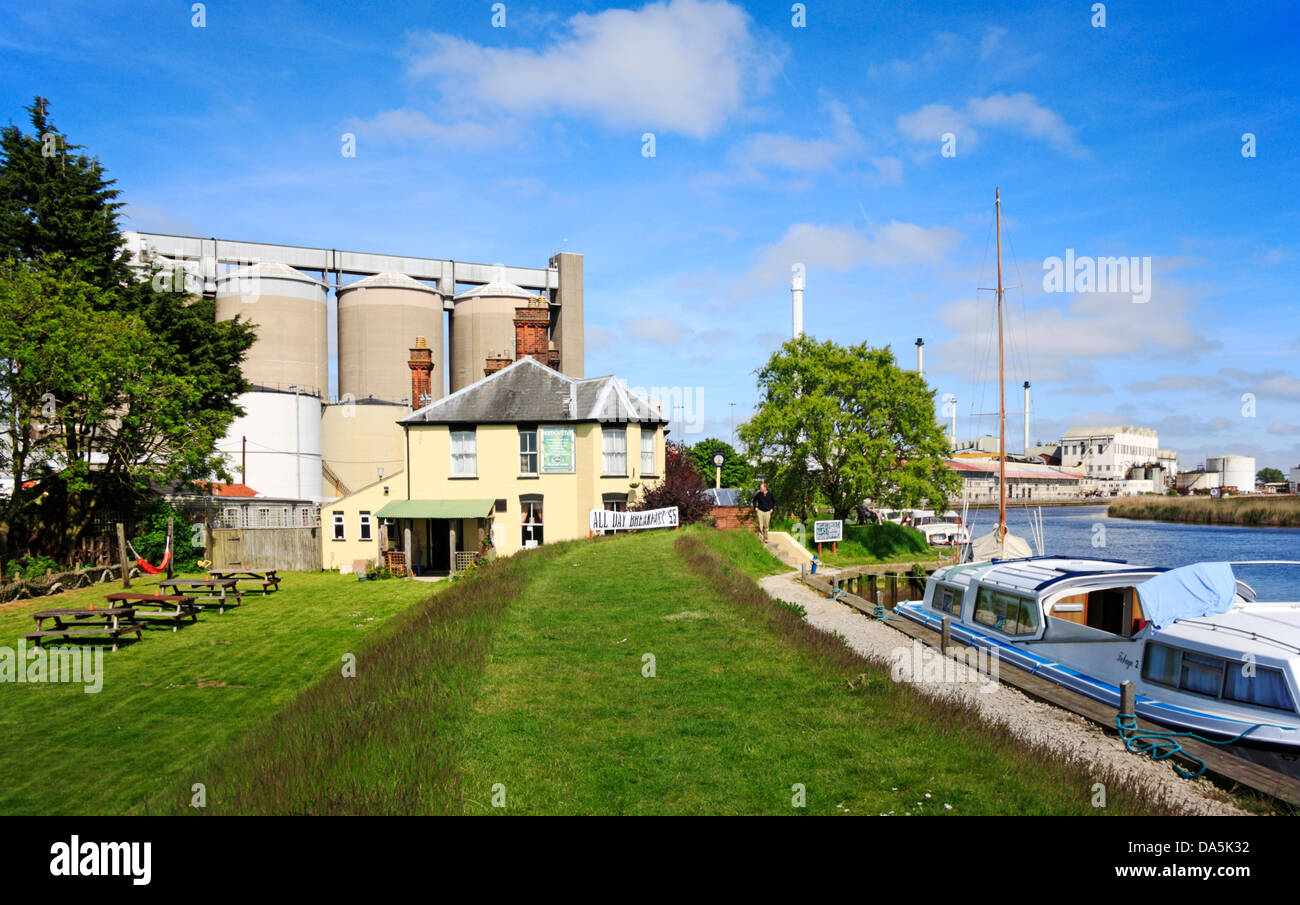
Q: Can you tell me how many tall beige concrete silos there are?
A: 3